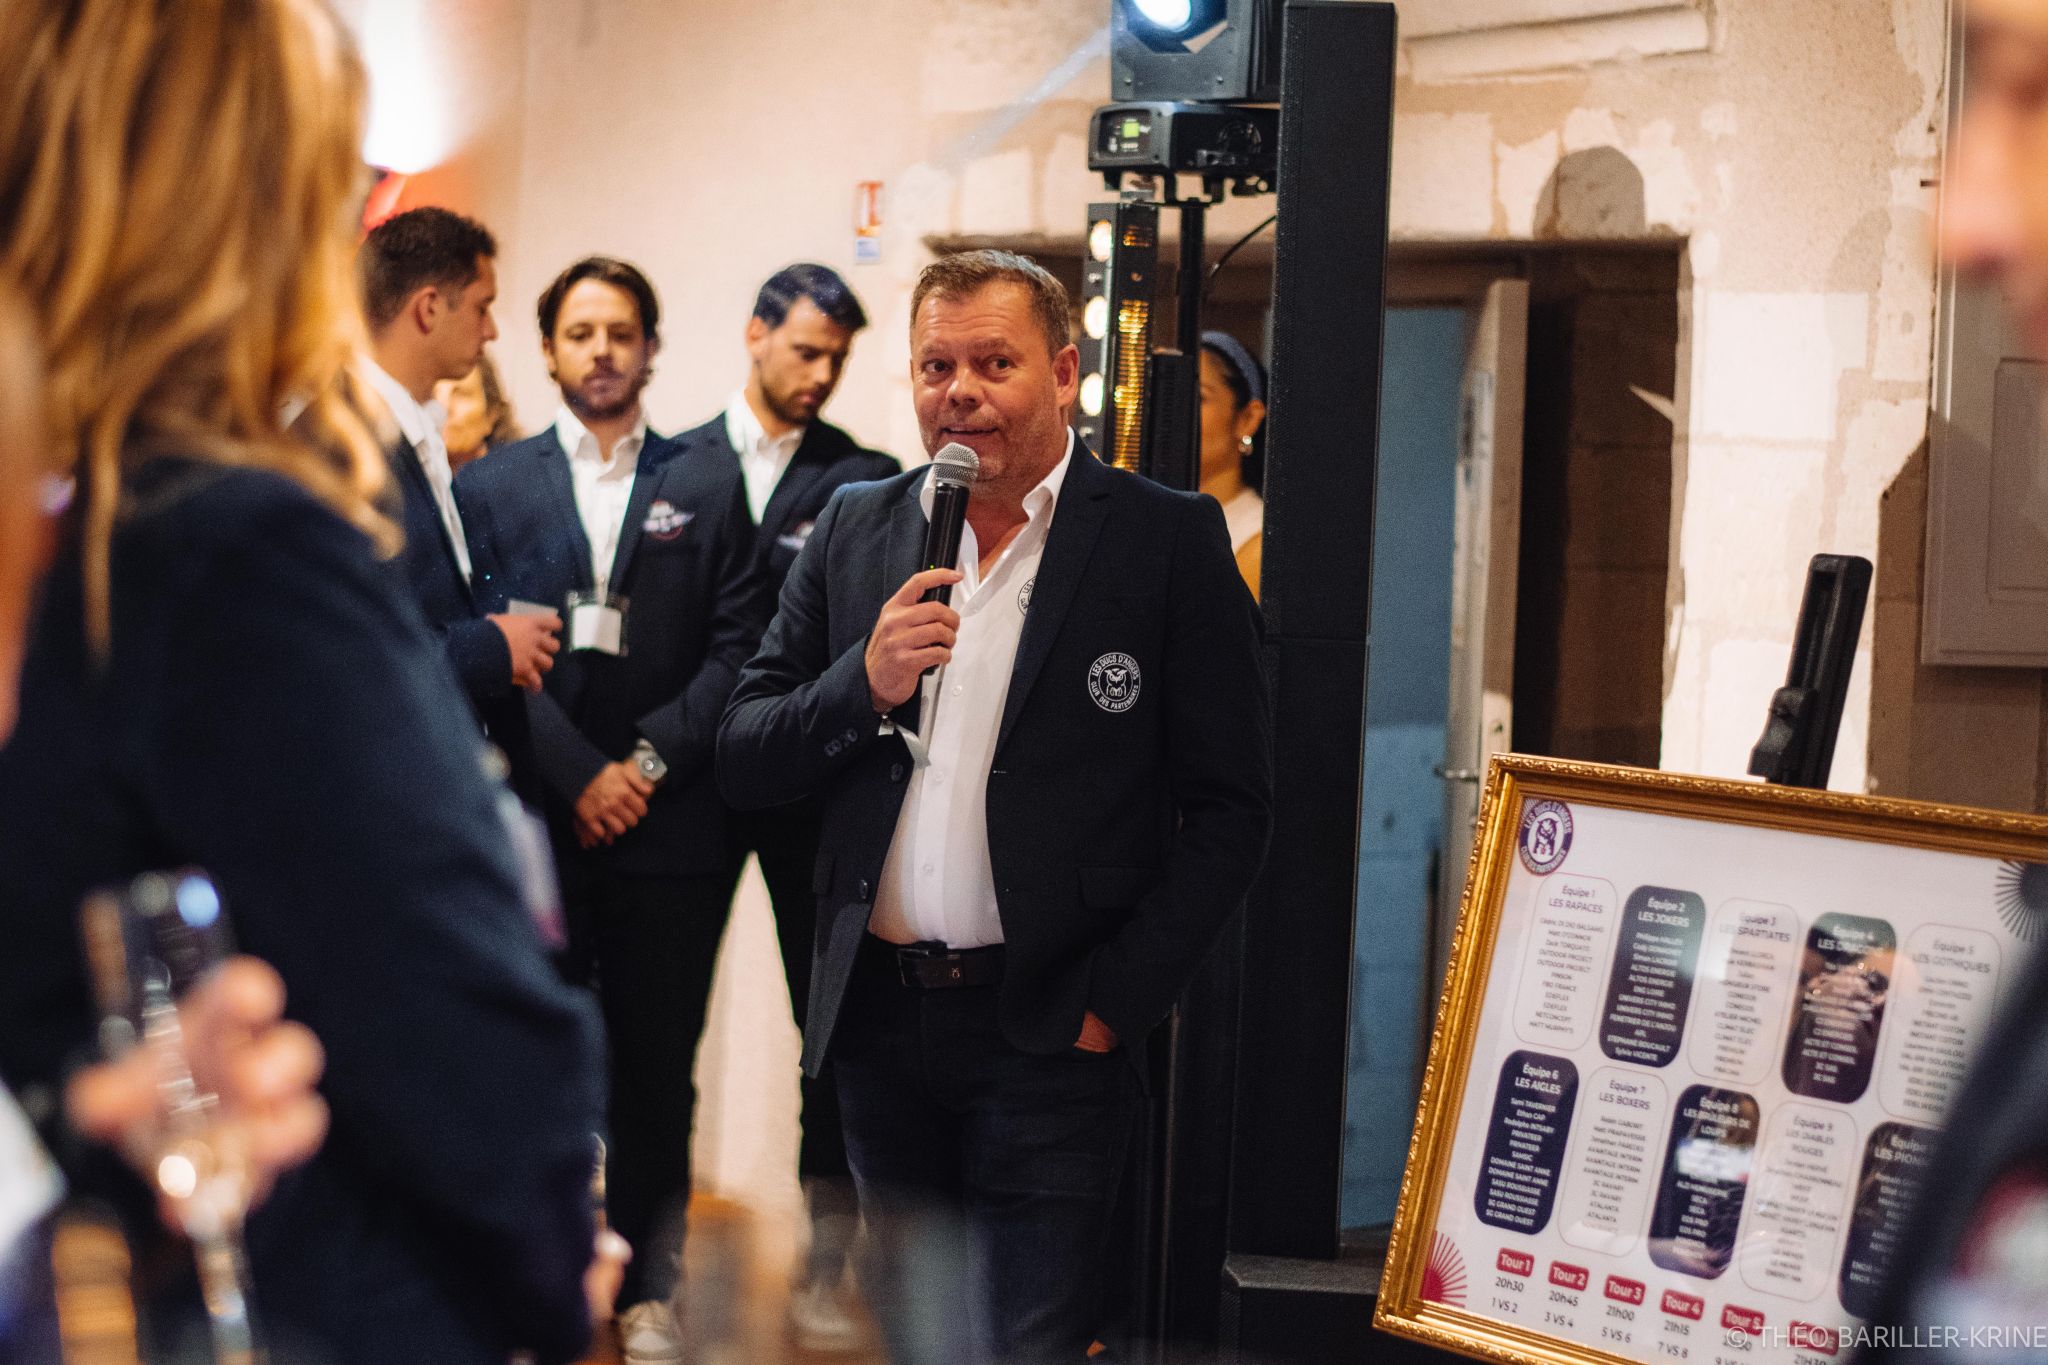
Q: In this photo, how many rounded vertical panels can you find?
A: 10